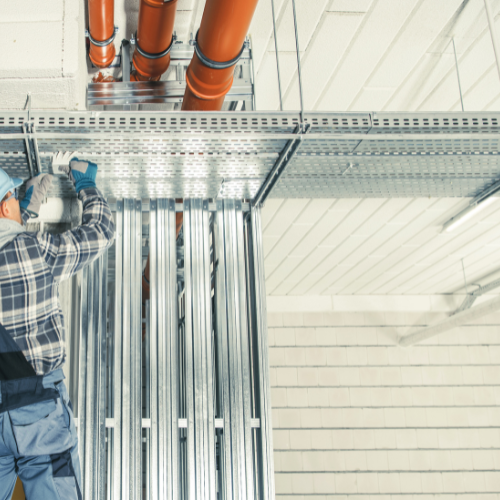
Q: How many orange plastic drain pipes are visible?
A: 3